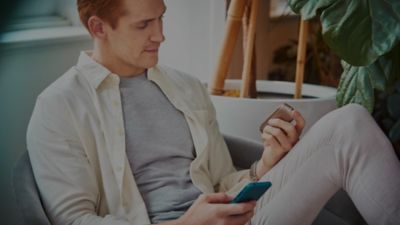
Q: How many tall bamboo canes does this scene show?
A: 3